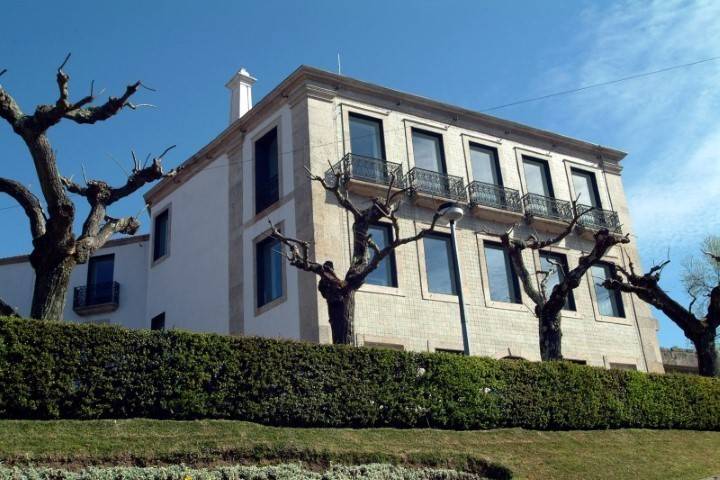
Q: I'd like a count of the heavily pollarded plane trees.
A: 4